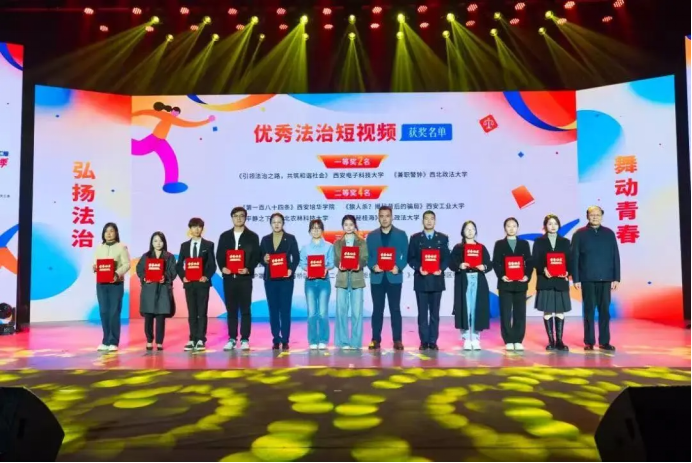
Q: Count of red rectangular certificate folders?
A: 12